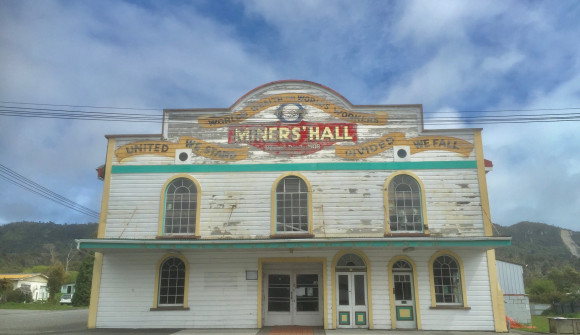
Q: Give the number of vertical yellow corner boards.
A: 2